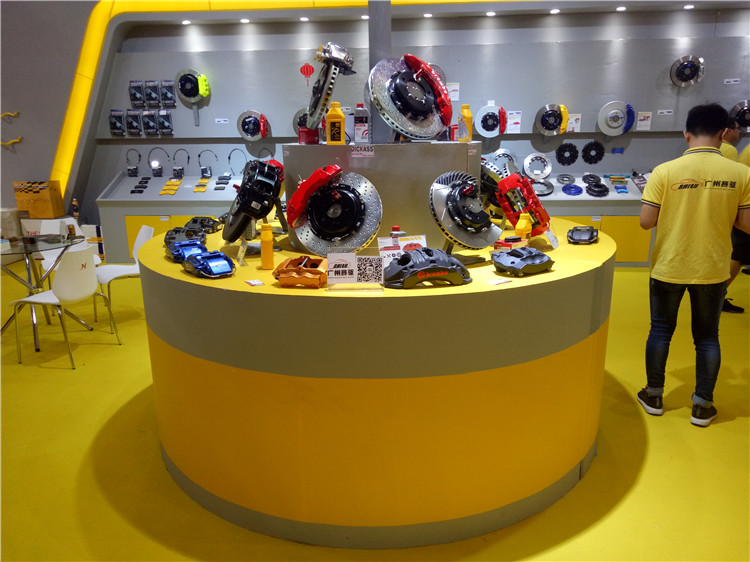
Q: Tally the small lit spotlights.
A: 9